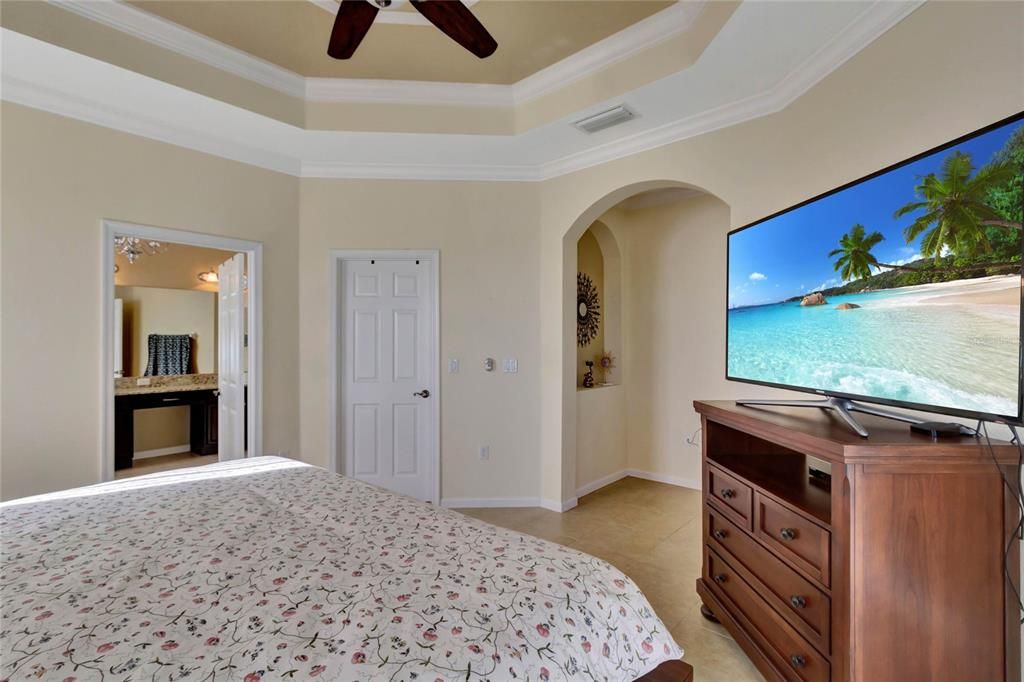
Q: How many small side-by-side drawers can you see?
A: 2